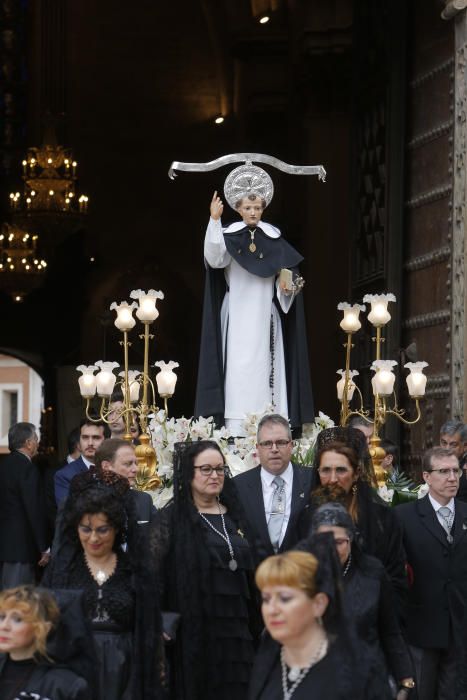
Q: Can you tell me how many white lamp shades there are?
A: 11